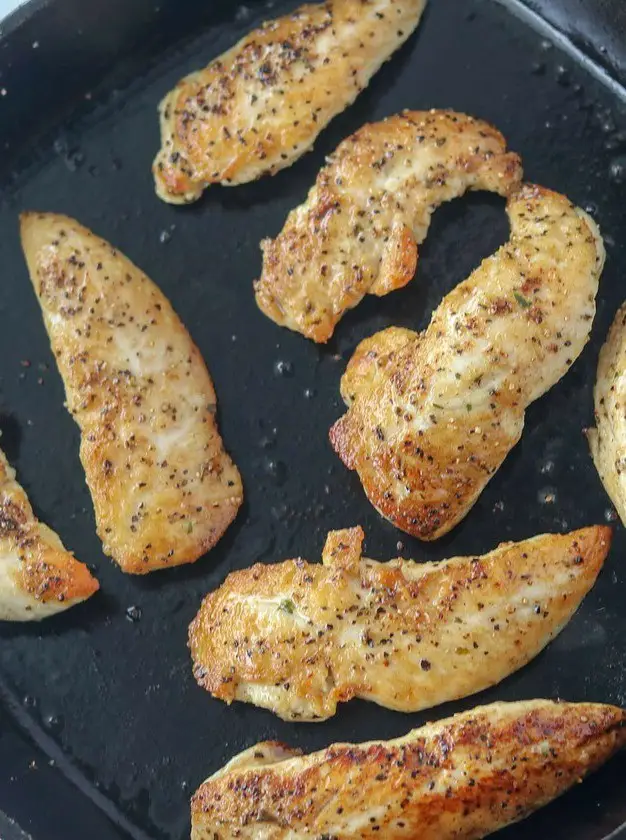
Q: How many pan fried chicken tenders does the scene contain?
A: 8